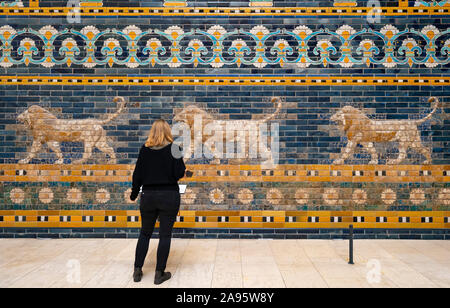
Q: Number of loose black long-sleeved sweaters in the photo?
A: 1